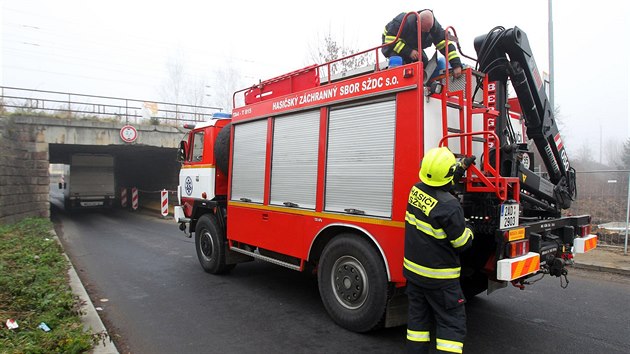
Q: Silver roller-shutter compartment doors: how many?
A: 3